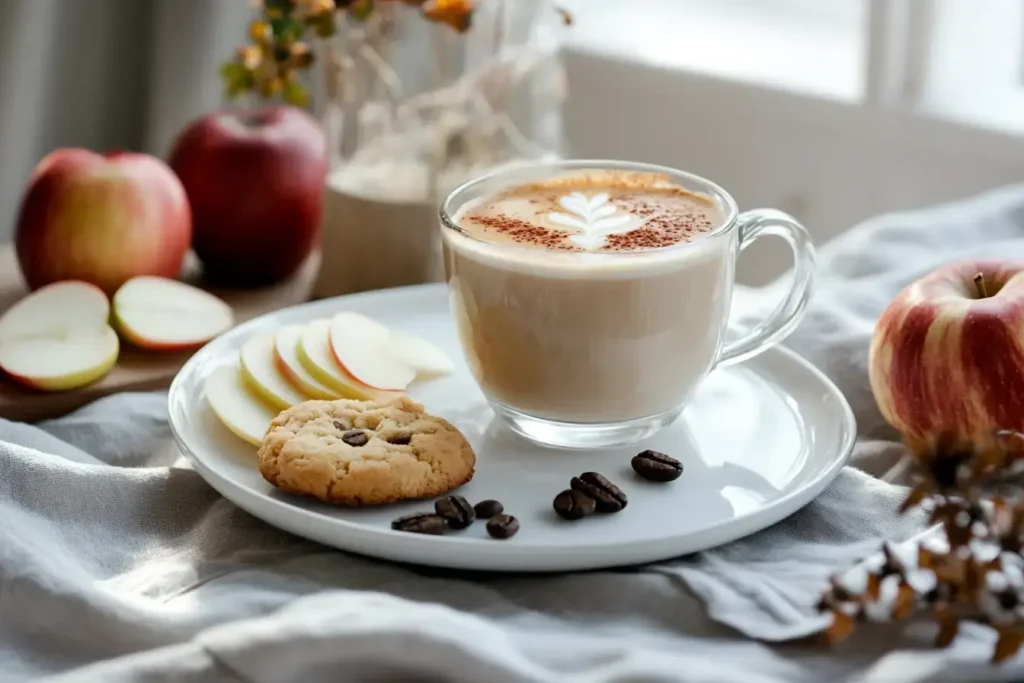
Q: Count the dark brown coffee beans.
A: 7